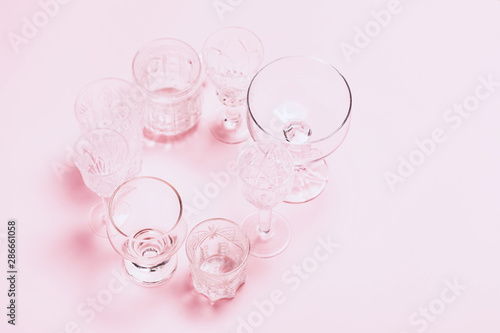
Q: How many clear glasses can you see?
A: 8